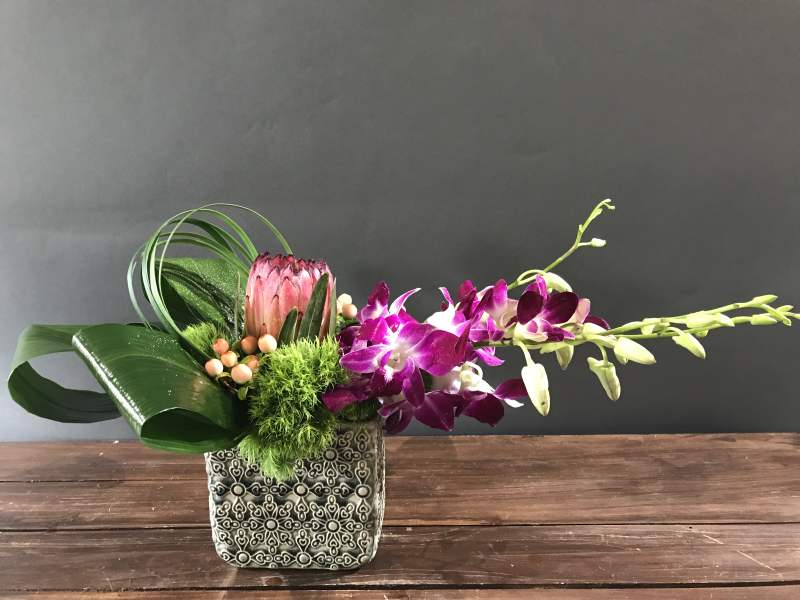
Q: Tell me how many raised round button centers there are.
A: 9